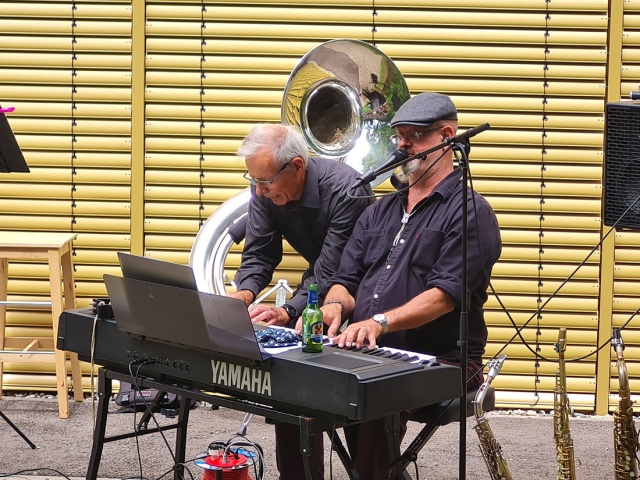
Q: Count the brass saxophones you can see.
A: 3